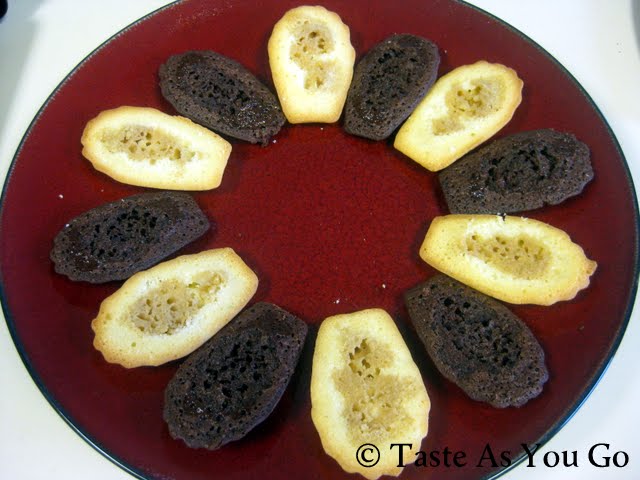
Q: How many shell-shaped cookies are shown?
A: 12